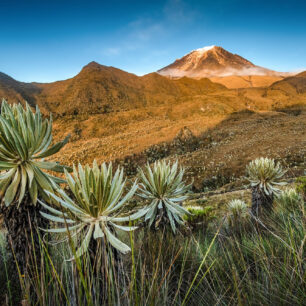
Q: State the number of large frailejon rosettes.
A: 4